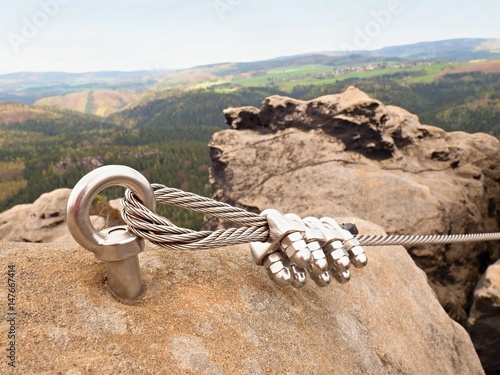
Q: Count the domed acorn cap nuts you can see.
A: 8